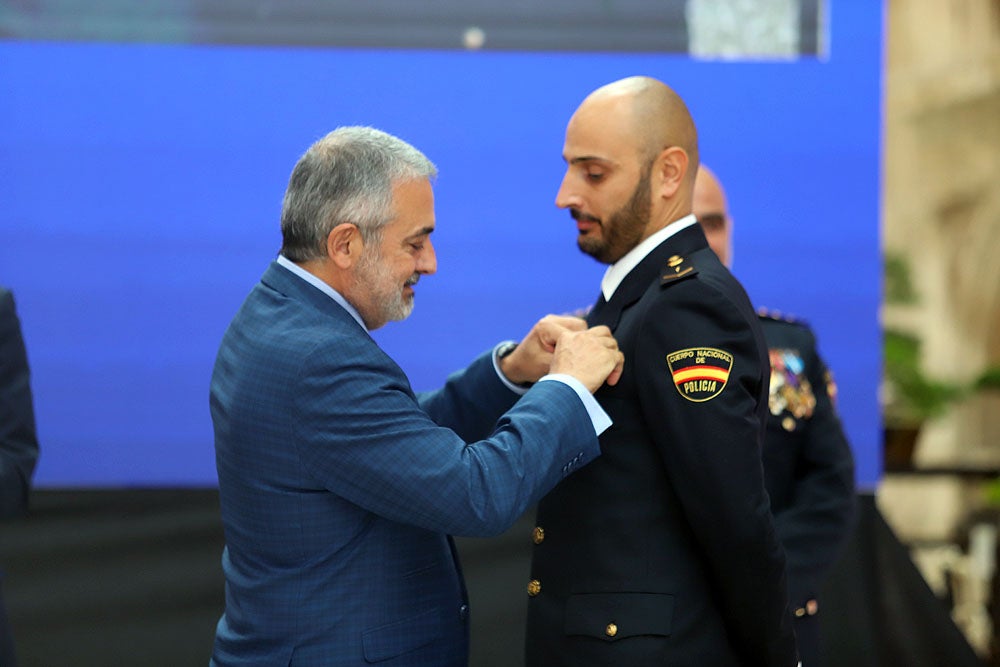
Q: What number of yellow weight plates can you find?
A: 0